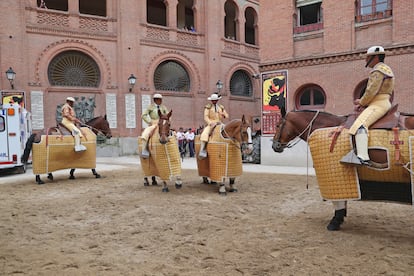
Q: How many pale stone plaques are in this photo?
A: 4